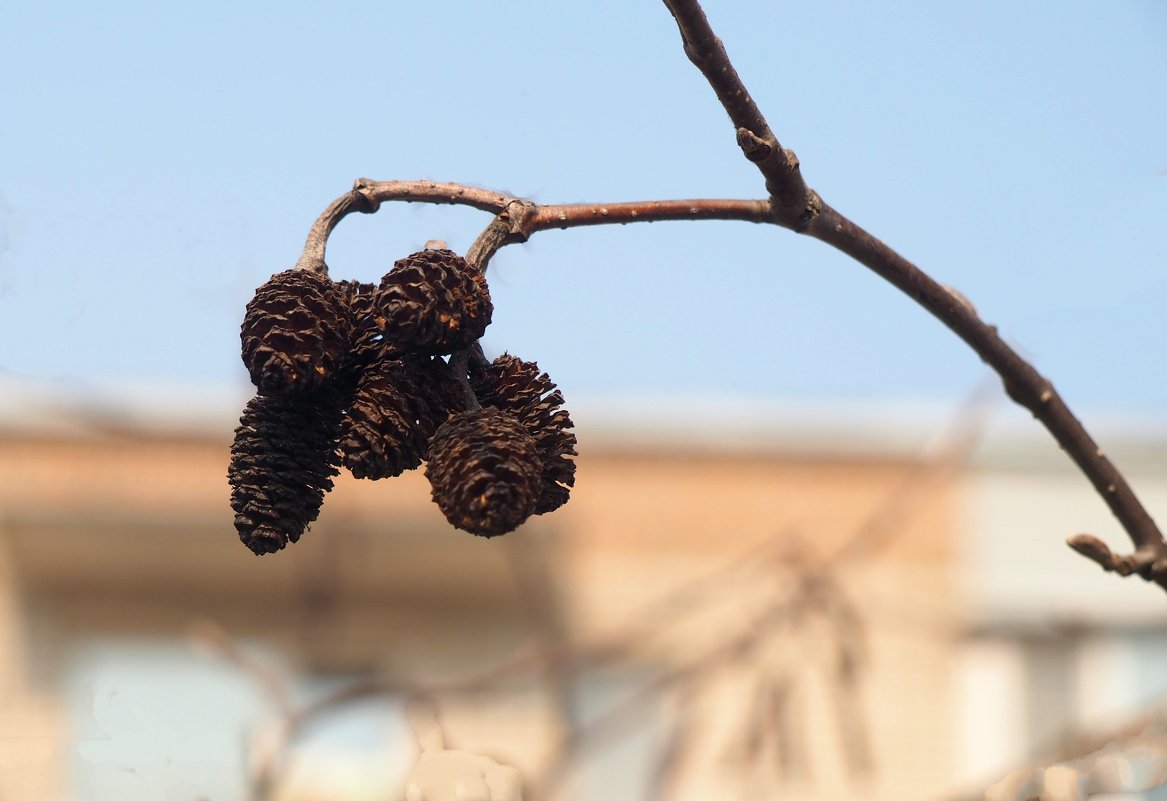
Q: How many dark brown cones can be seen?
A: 7